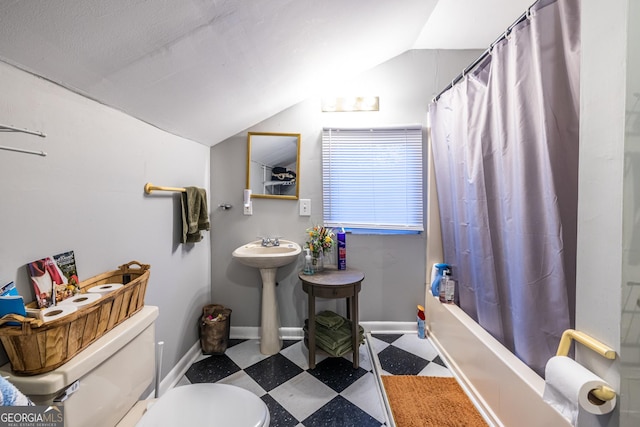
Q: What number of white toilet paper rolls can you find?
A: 4